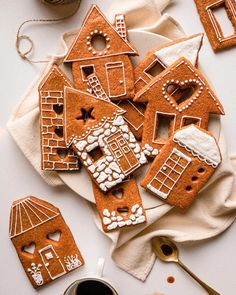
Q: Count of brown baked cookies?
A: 9